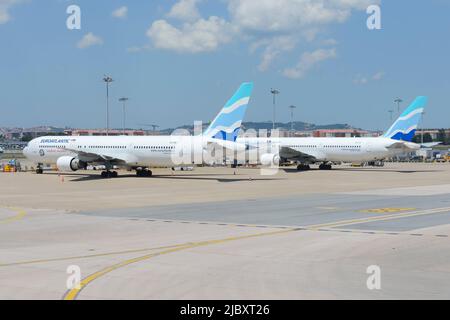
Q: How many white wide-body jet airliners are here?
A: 2